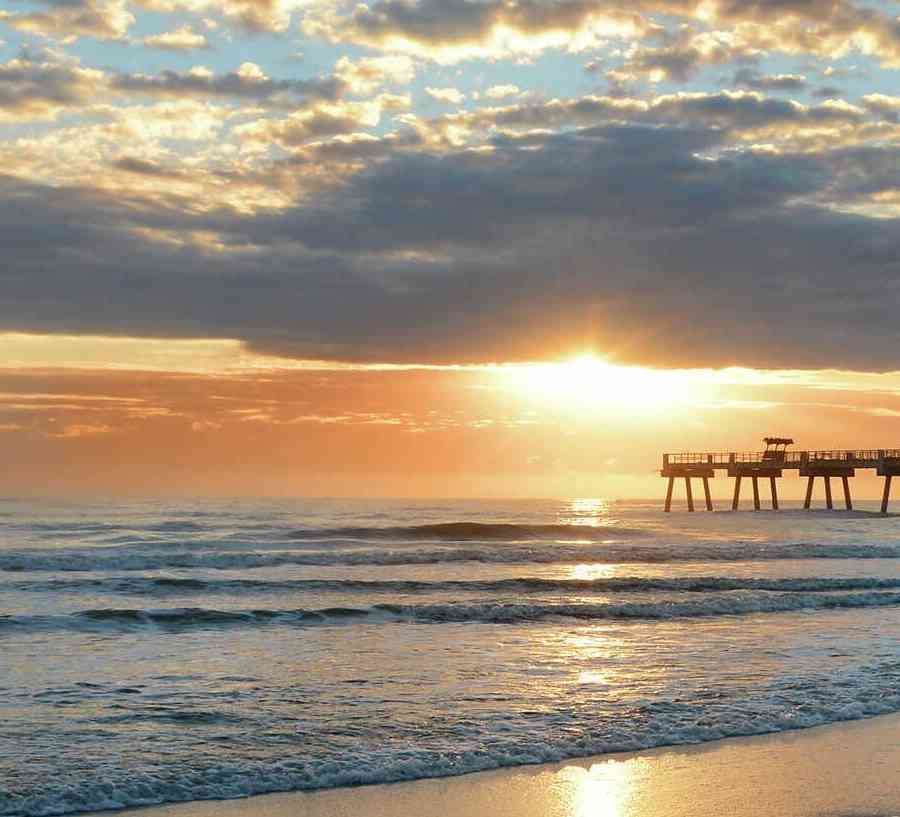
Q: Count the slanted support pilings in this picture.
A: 10